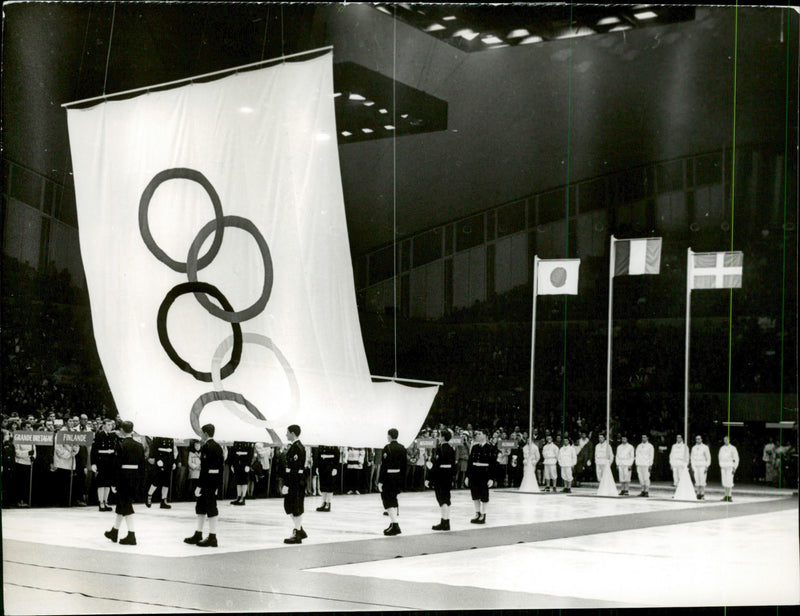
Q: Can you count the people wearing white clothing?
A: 9